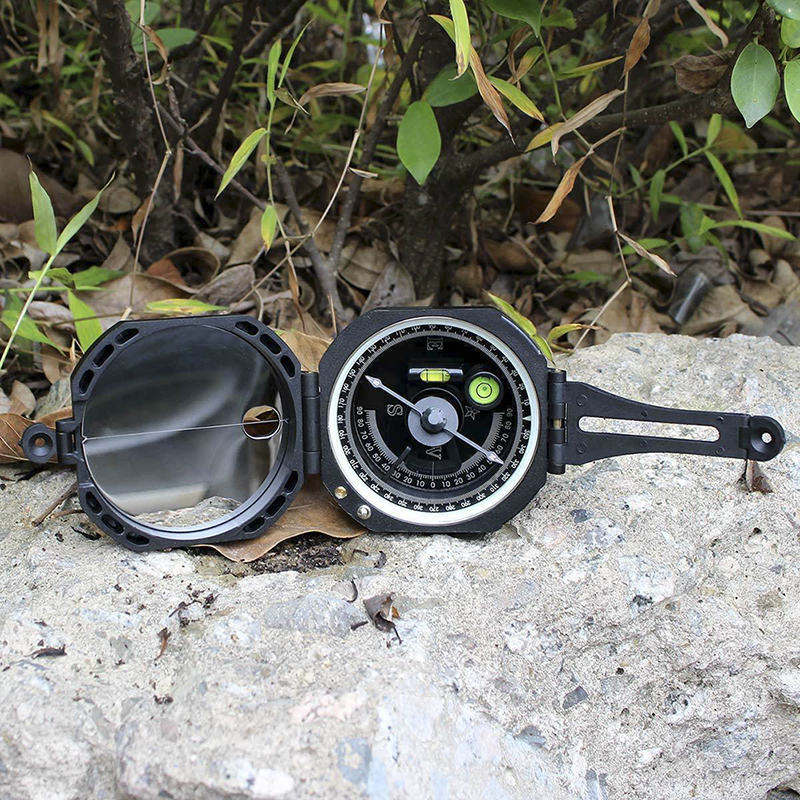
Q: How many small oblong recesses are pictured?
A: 12